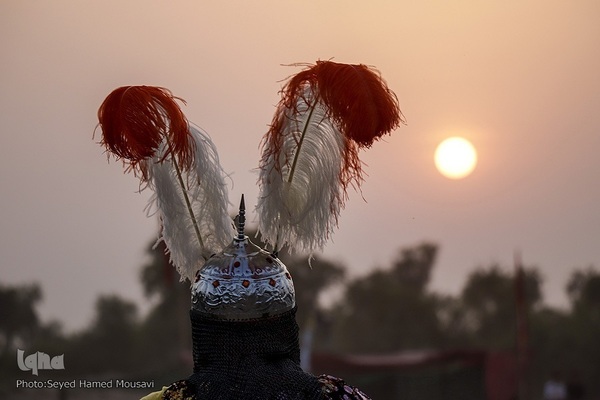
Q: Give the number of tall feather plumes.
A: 2